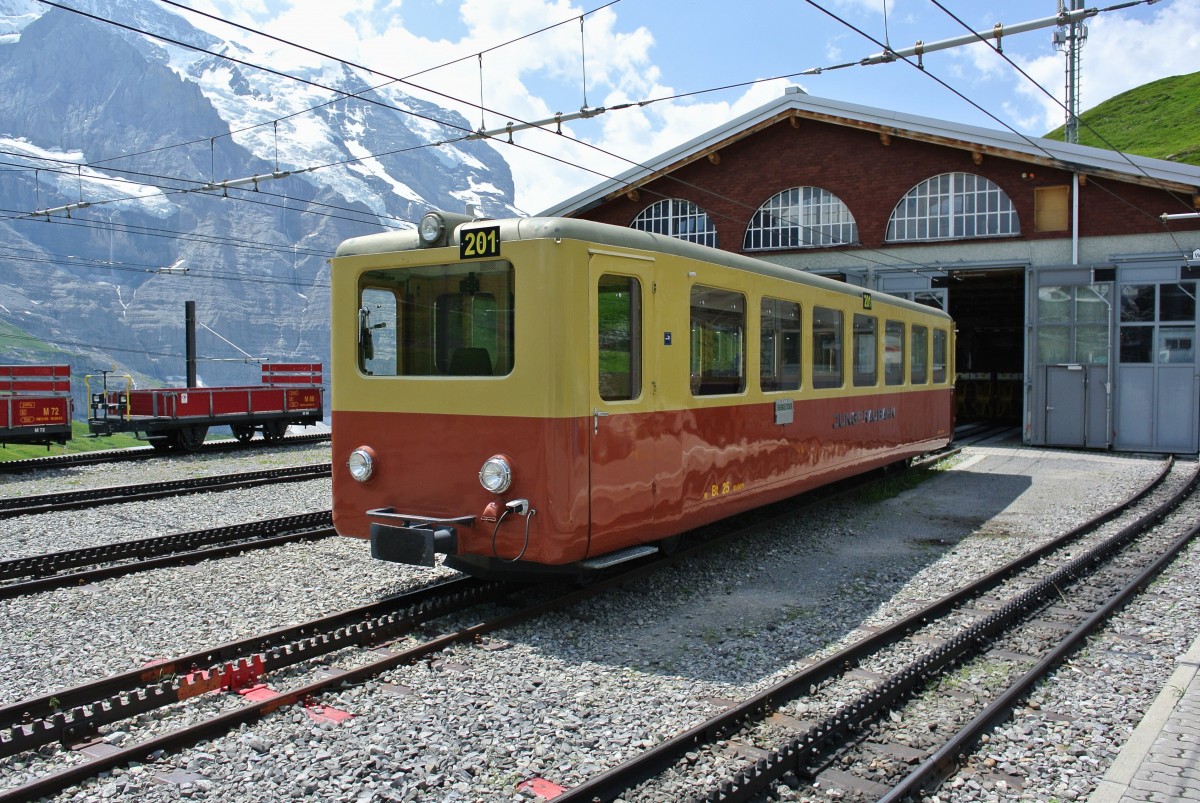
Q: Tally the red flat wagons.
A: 2